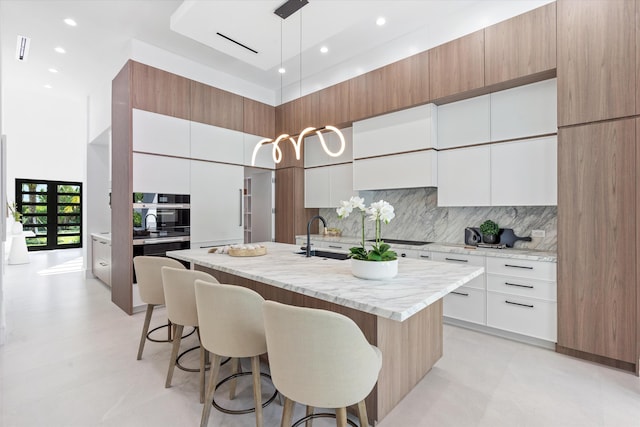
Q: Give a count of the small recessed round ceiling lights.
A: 7